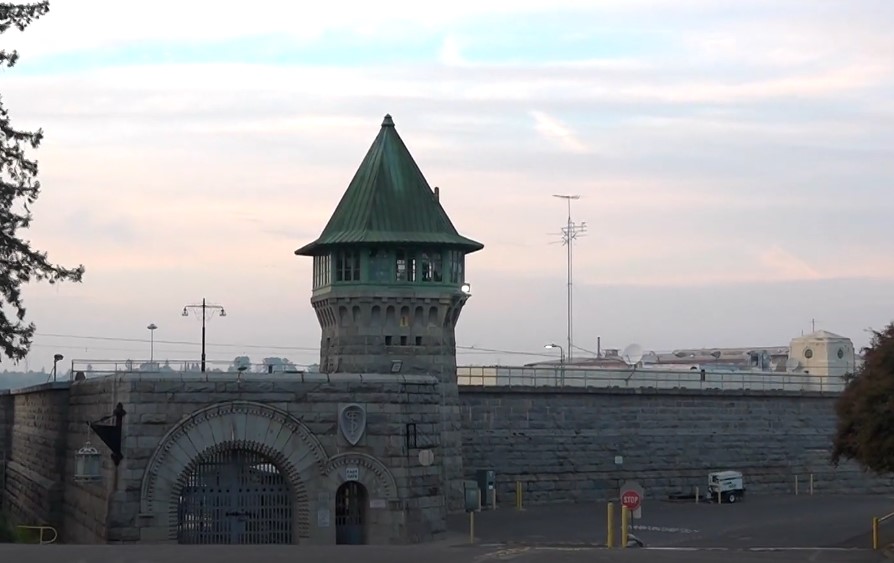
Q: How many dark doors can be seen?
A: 2